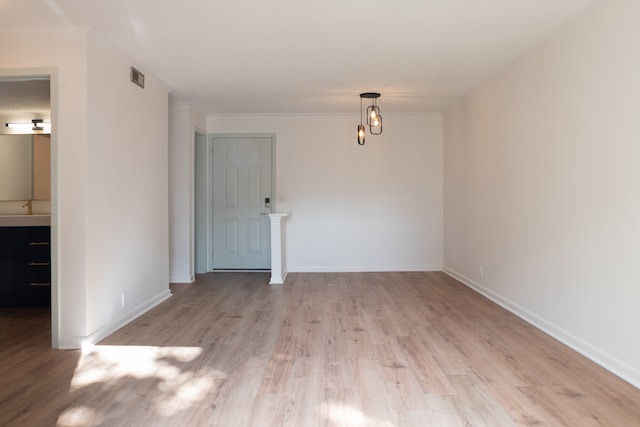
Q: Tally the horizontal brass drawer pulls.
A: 3